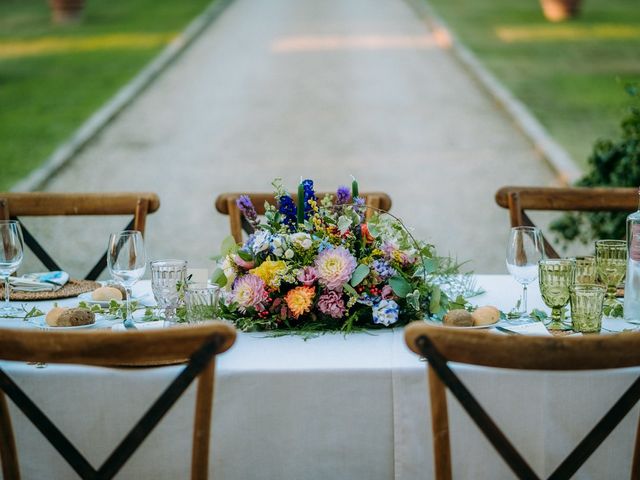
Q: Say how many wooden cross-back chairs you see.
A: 5